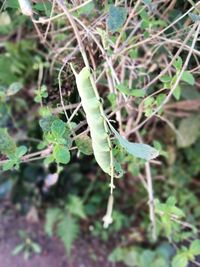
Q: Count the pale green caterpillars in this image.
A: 1